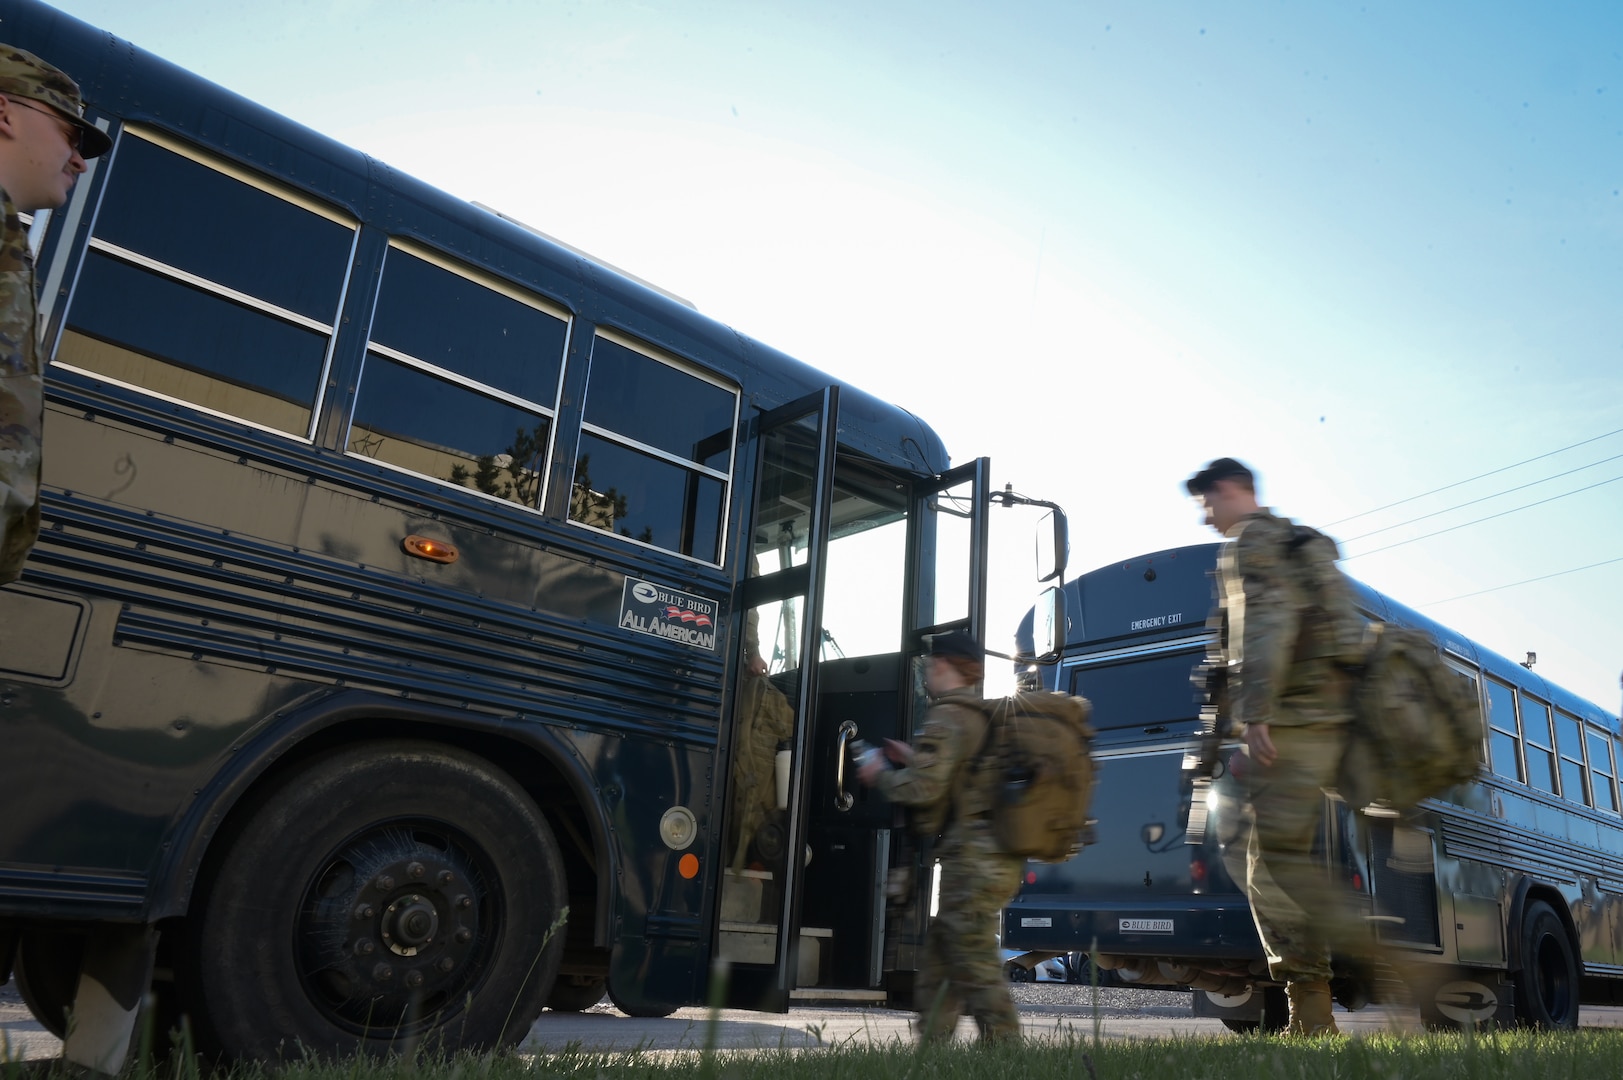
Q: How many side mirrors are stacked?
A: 2